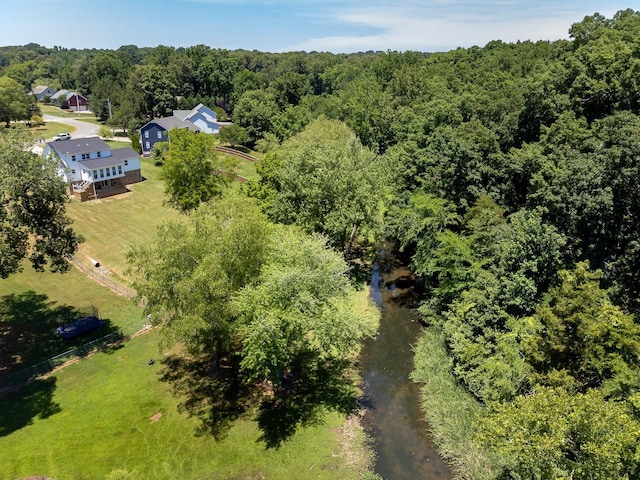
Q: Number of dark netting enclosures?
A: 1